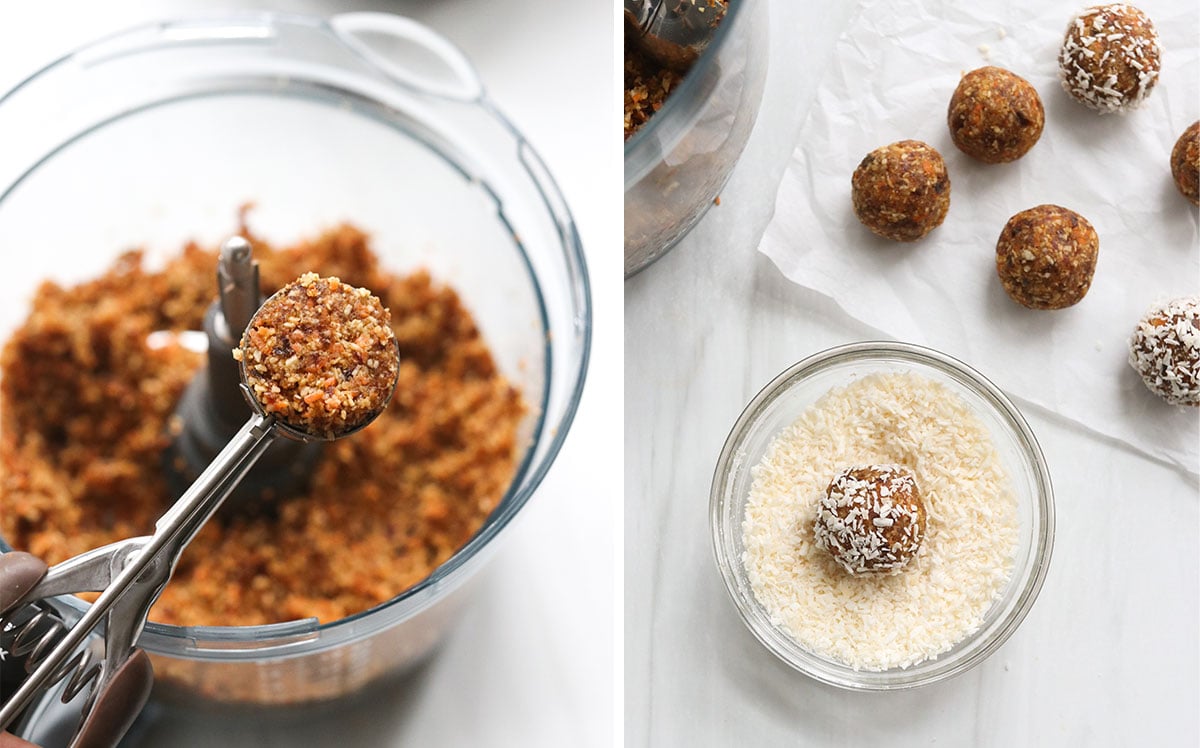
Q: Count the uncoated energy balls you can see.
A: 4